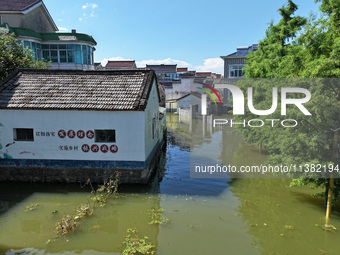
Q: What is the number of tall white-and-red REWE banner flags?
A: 0